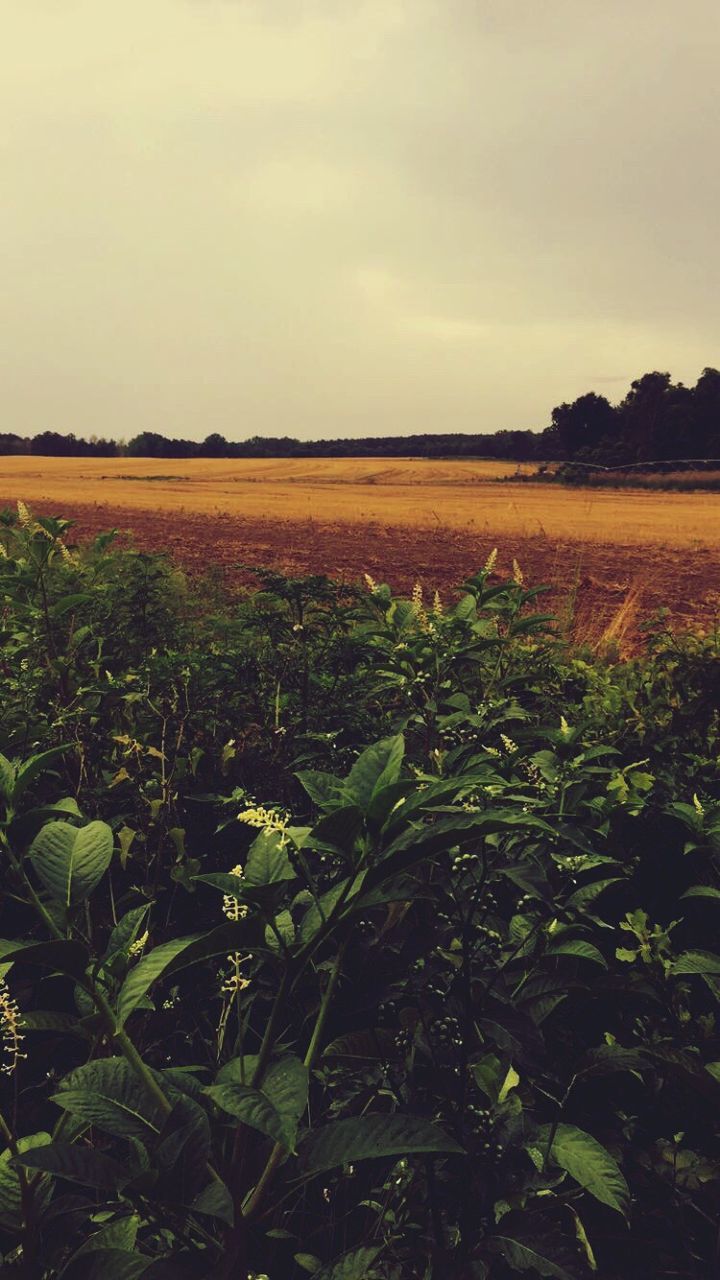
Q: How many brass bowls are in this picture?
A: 0